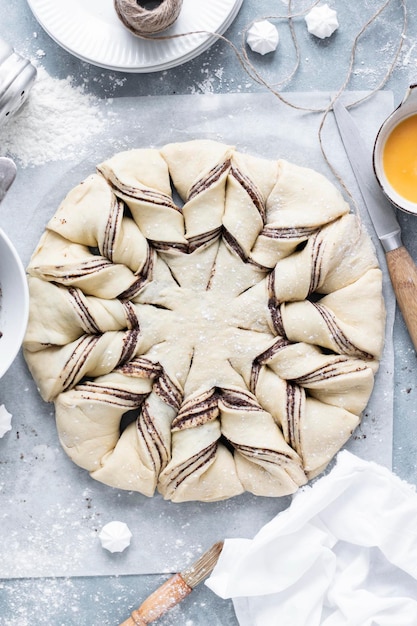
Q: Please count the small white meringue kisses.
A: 4